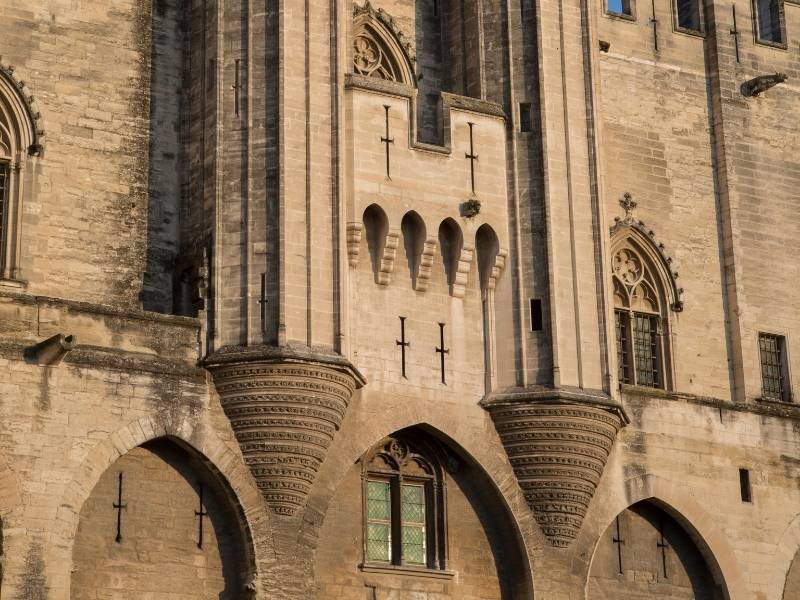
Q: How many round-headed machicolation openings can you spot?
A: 4